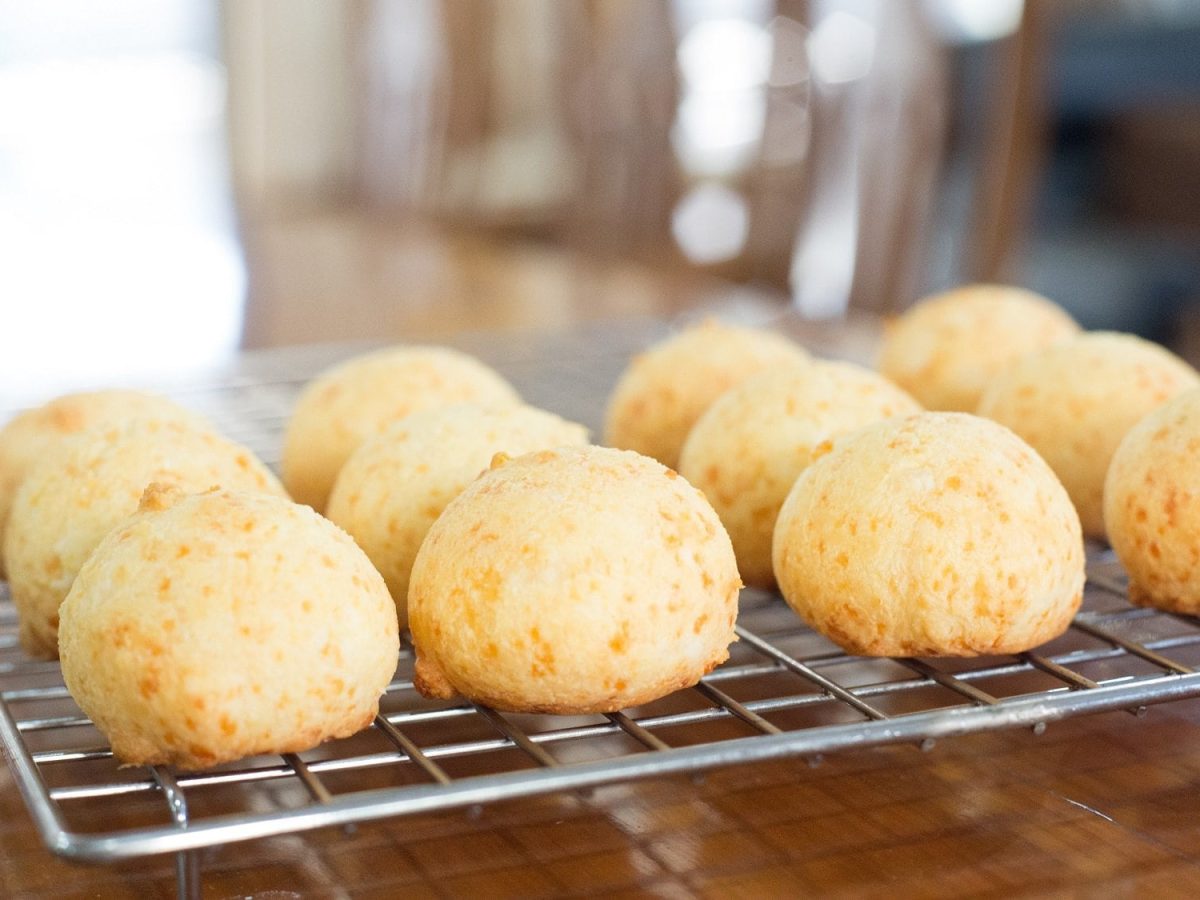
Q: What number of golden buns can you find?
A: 12